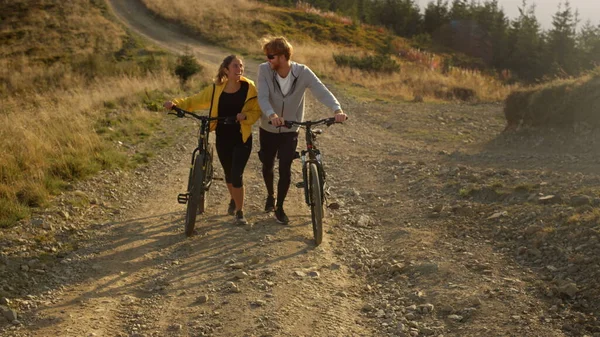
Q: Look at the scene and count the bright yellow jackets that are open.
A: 1